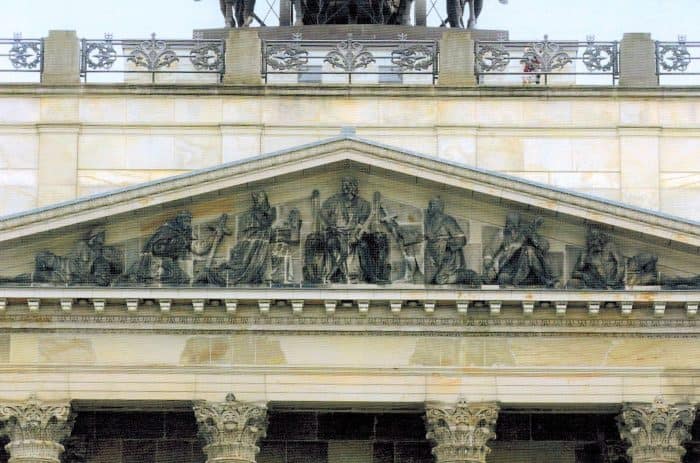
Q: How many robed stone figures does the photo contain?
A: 7